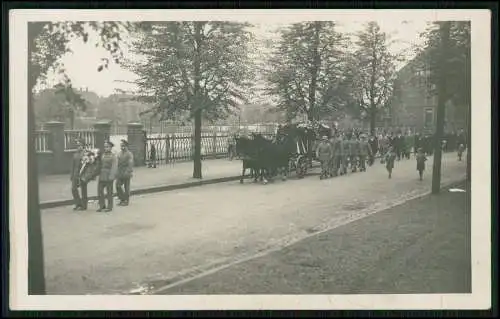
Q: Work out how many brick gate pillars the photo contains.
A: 3